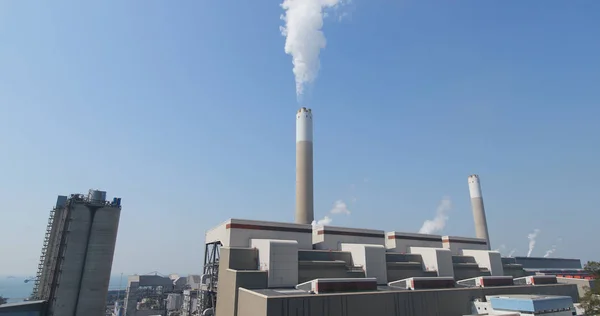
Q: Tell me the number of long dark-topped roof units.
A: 4